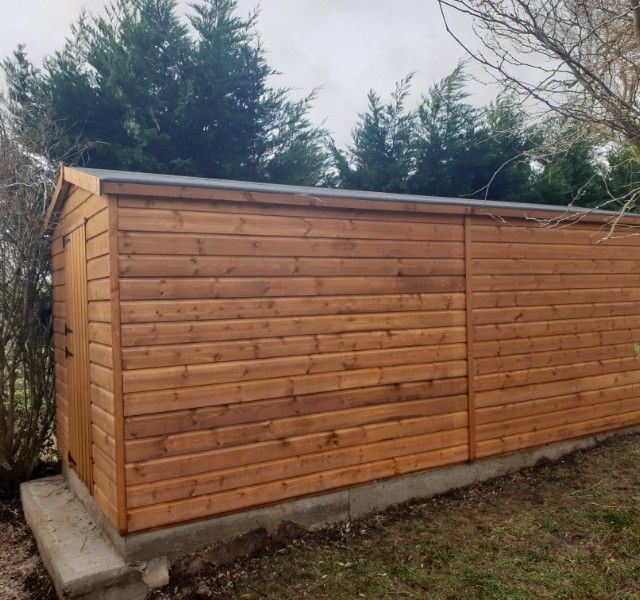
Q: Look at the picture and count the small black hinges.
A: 4